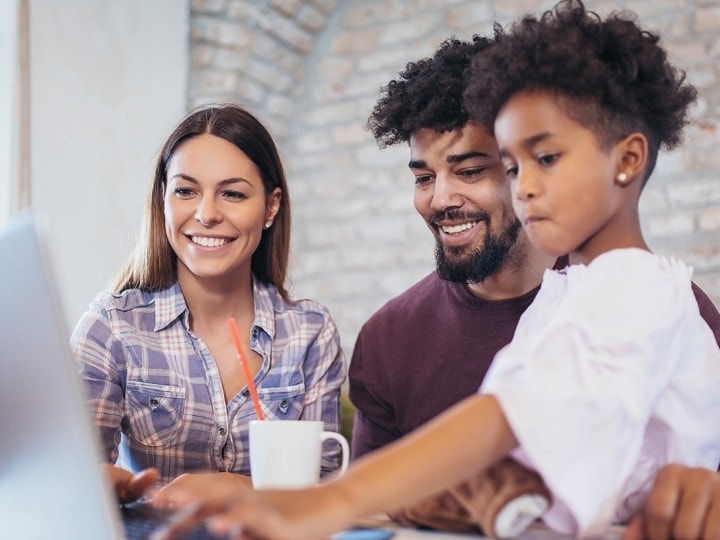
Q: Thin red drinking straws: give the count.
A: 1